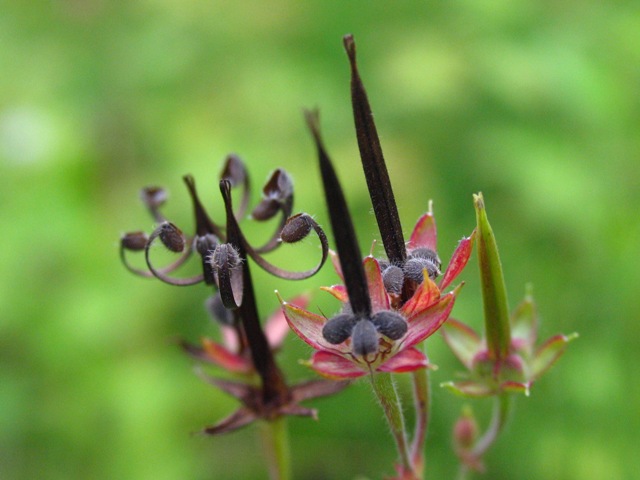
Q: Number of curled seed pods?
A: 9